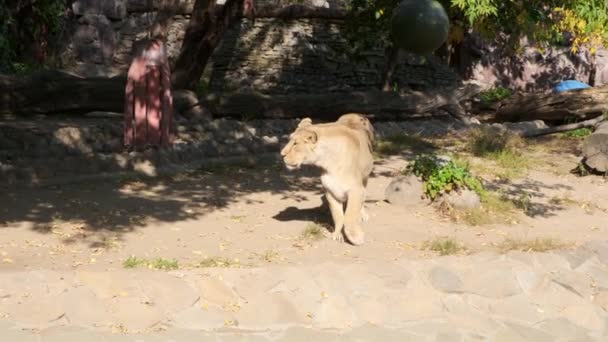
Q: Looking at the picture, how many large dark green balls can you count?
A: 1